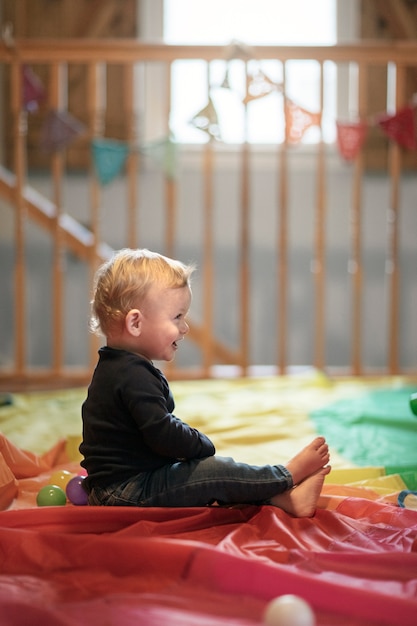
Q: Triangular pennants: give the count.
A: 9